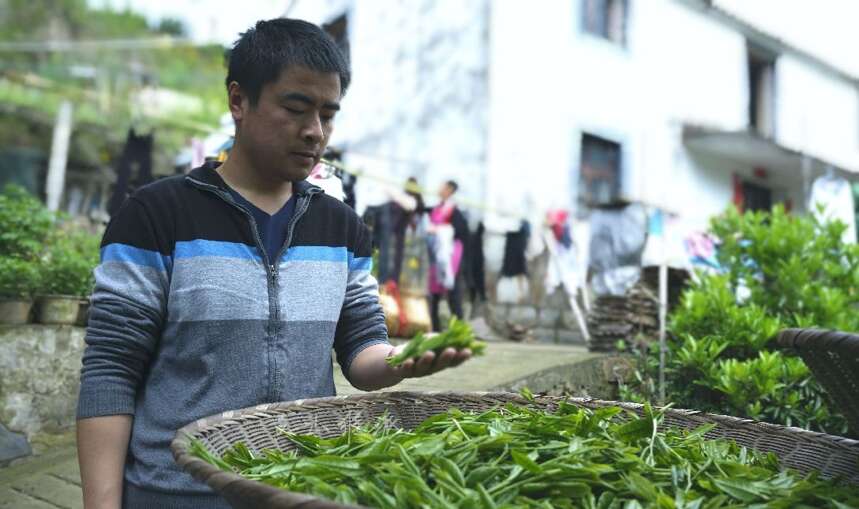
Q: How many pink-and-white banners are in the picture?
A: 0